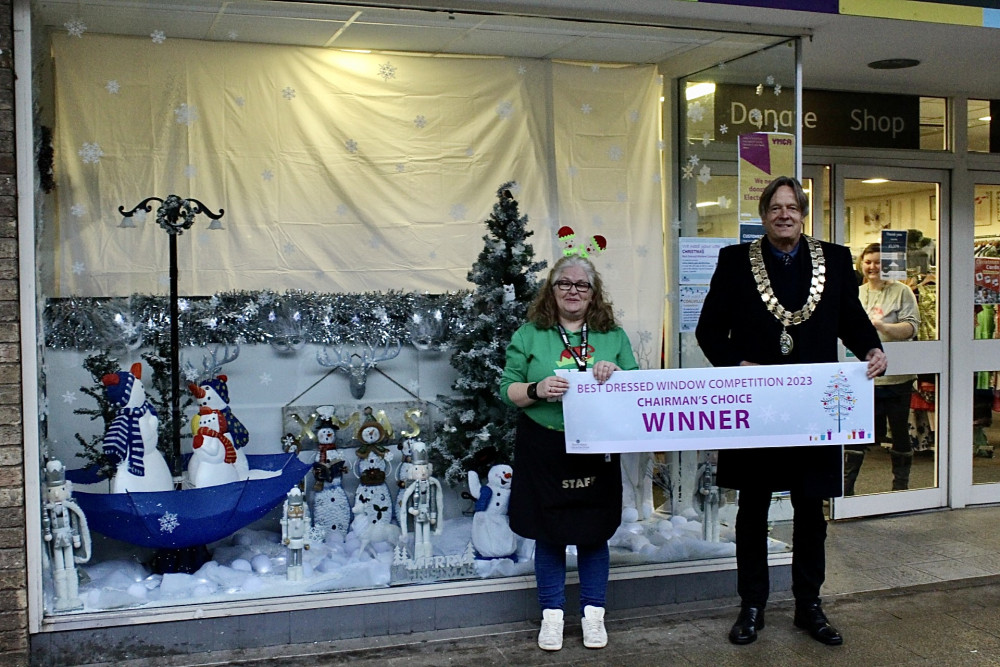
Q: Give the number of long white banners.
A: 1